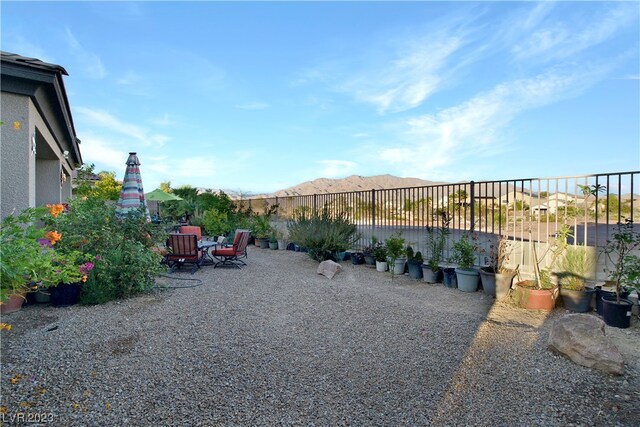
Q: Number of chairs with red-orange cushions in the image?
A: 3